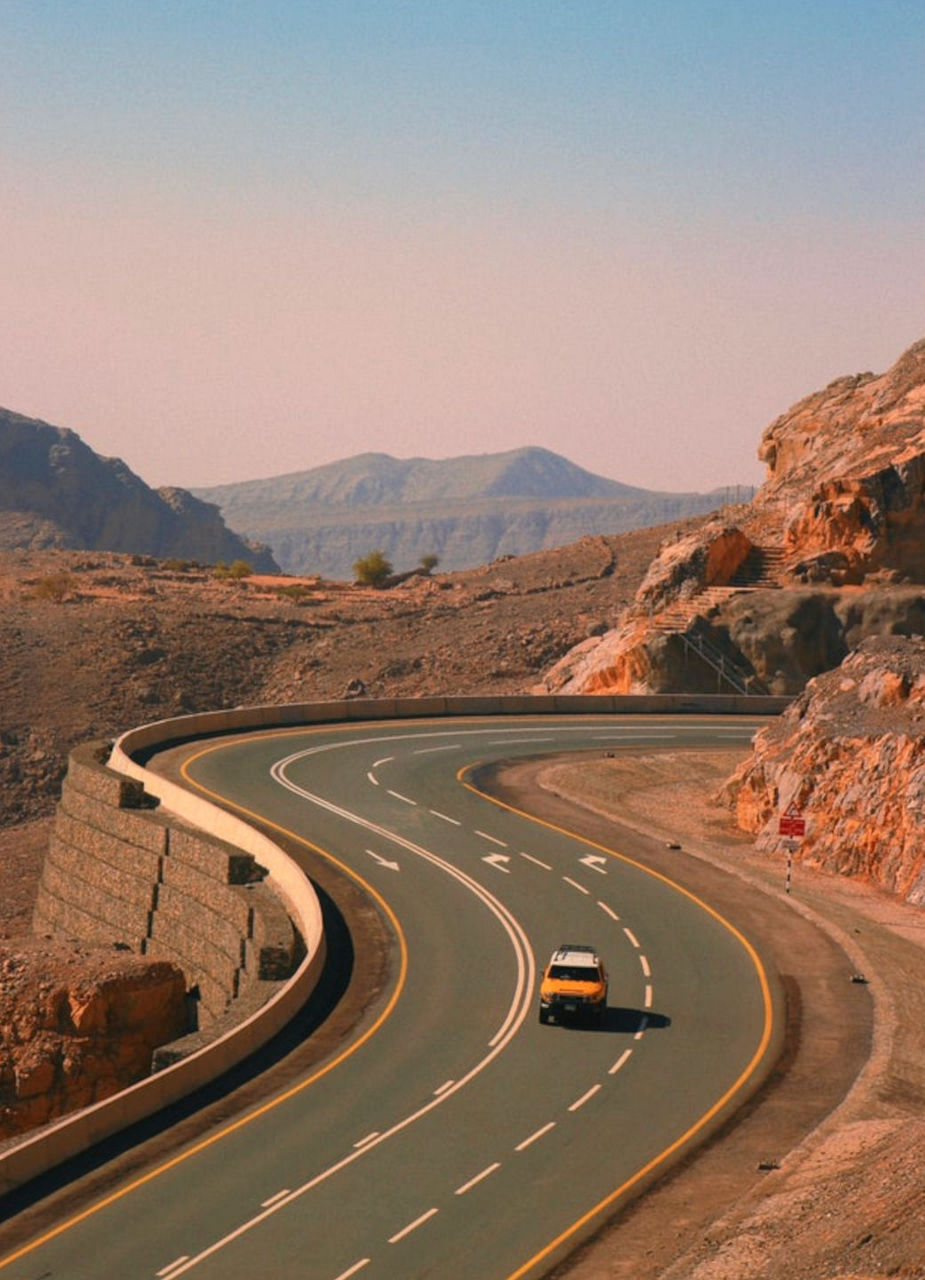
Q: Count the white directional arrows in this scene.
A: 3